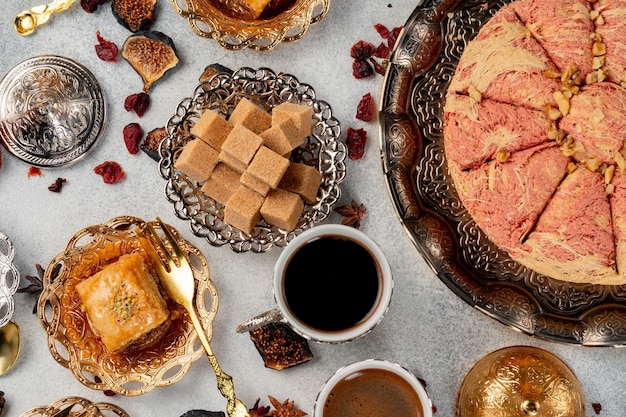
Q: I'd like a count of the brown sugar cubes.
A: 13